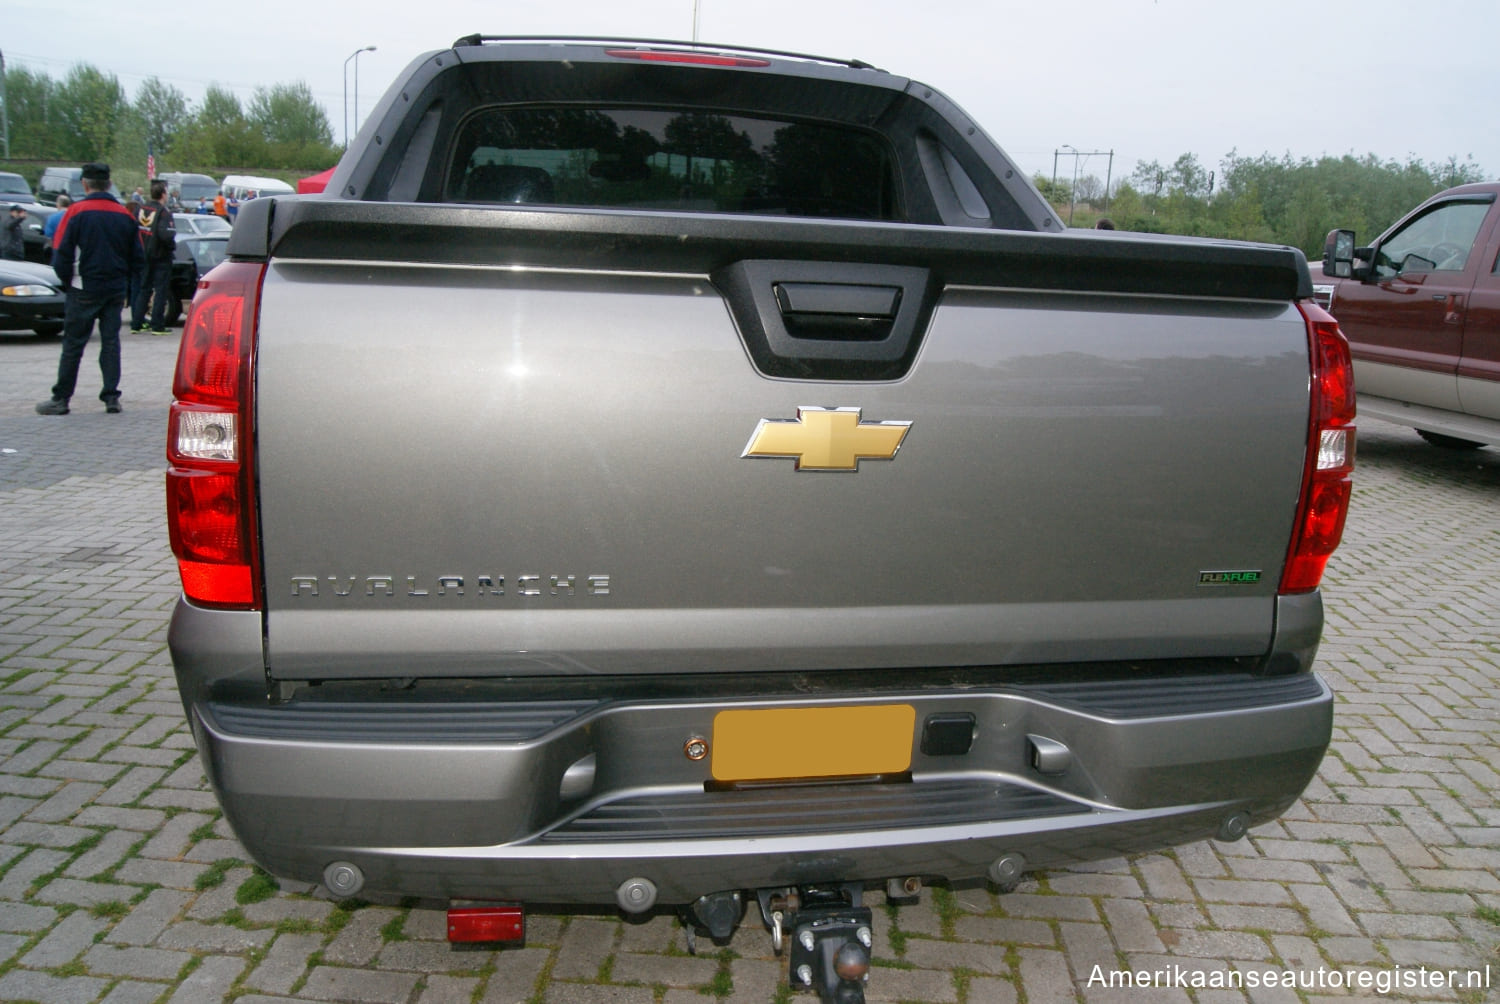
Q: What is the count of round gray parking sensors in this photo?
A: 4